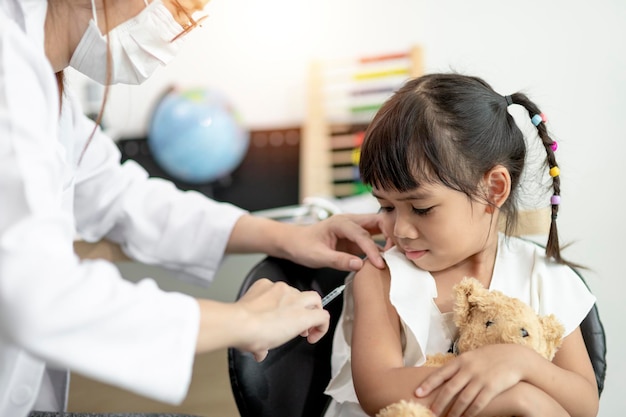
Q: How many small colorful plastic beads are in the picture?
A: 5